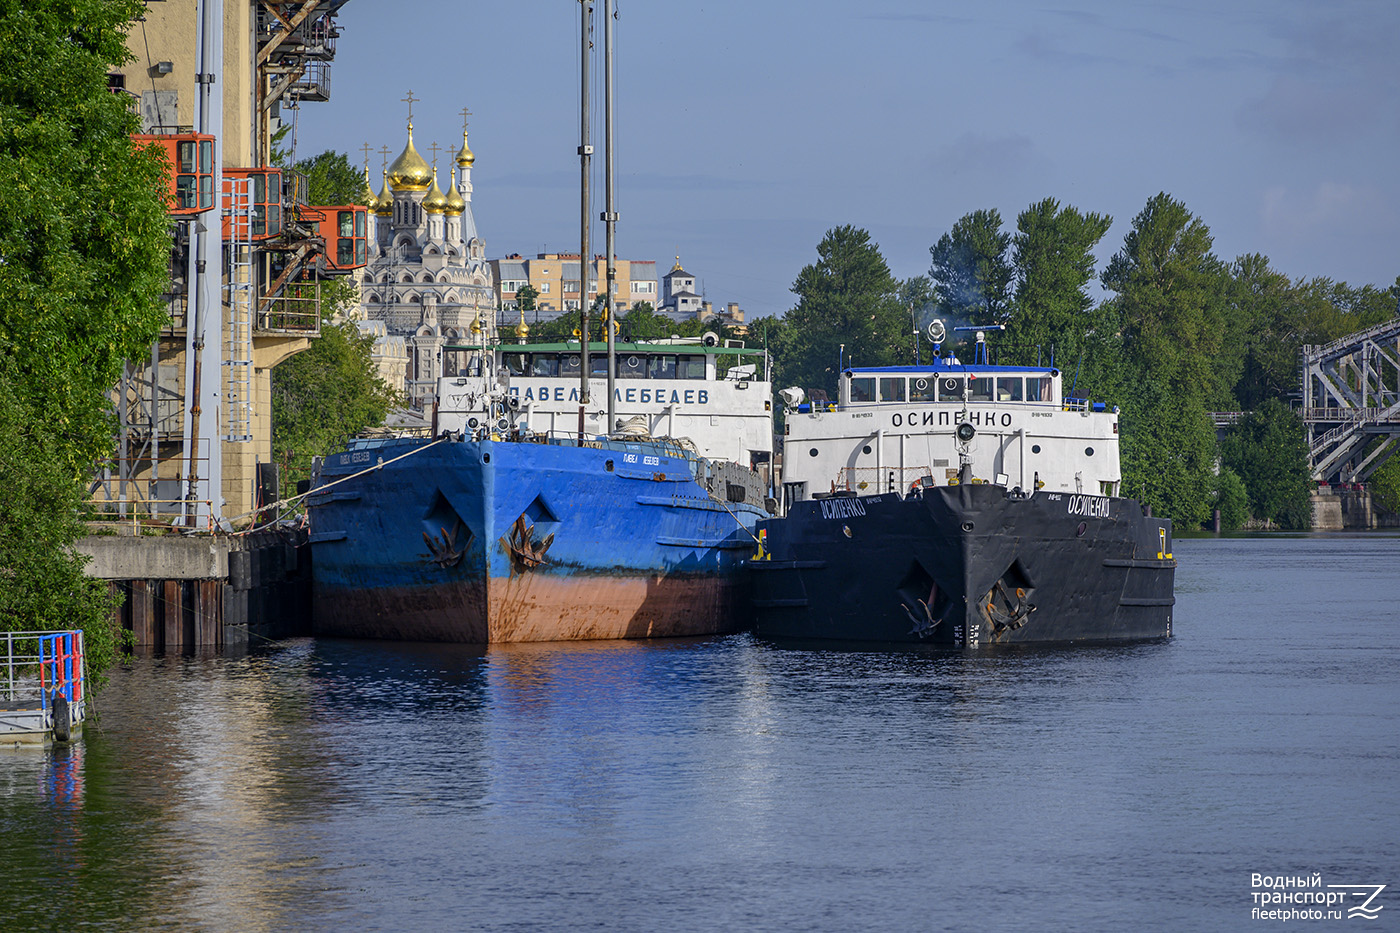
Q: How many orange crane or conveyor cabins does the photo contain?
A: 3